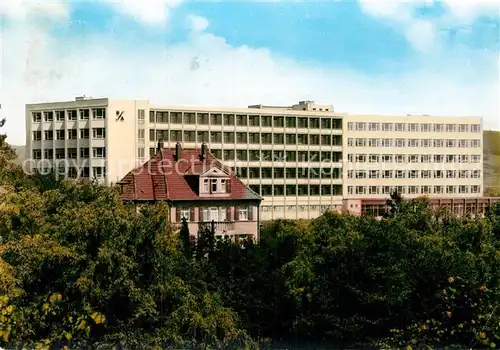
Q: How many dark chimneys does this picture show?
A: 3